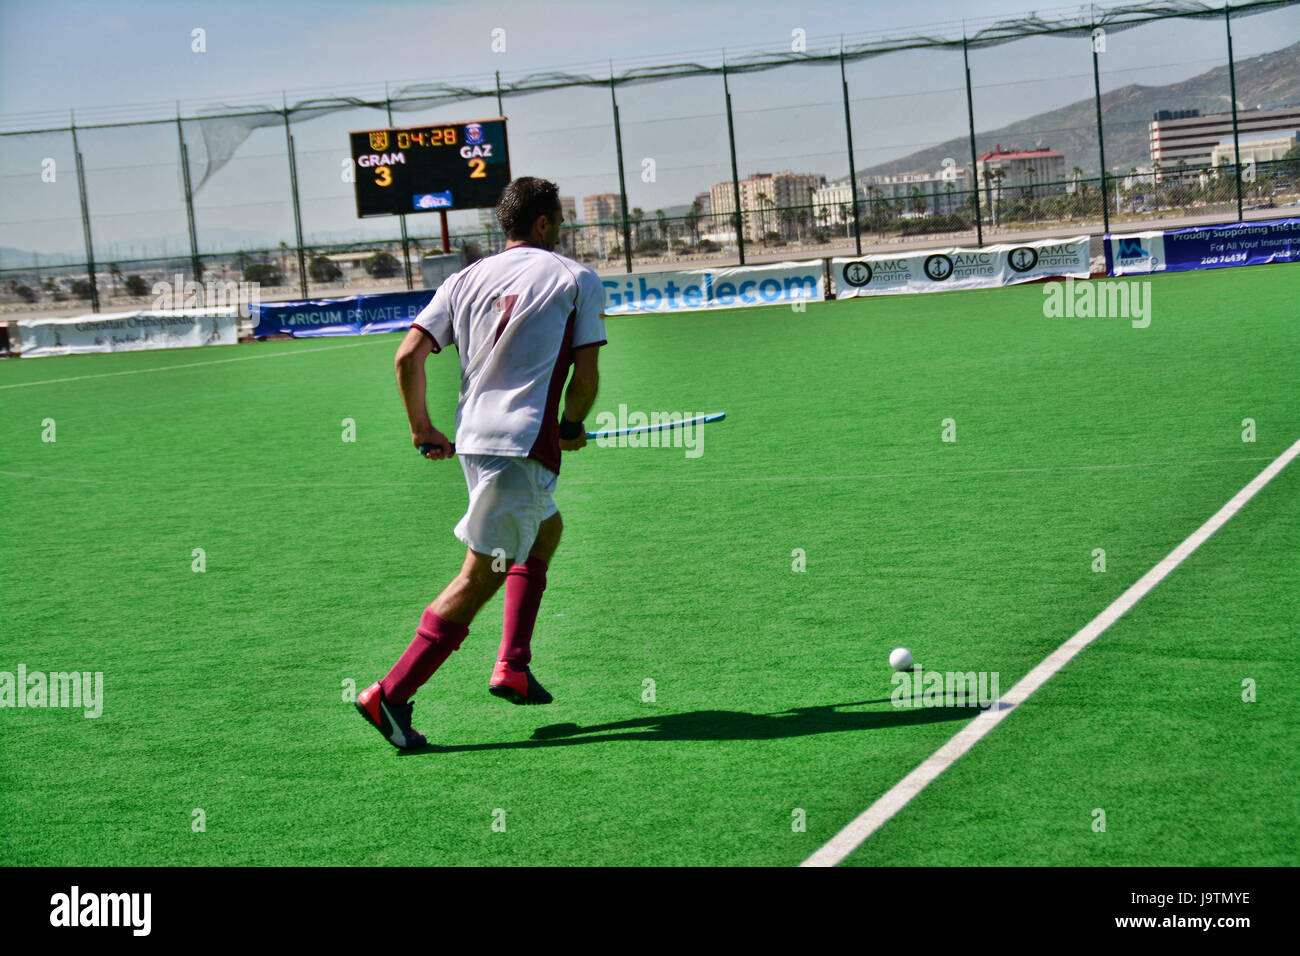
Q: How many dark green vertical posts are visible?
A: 11